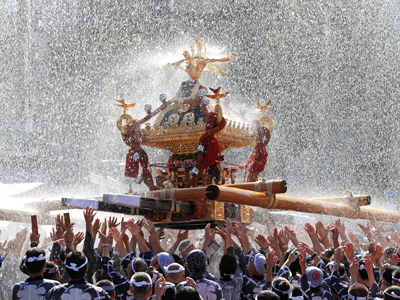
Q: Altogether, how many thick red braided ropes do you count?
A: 3